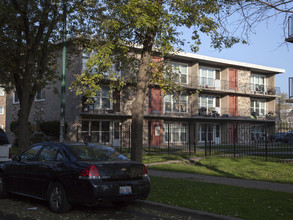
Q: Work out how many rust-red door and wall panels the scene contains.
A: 6